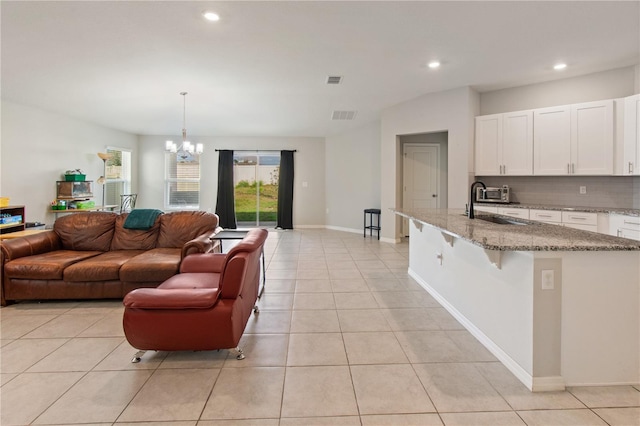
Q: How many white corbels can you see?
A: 3